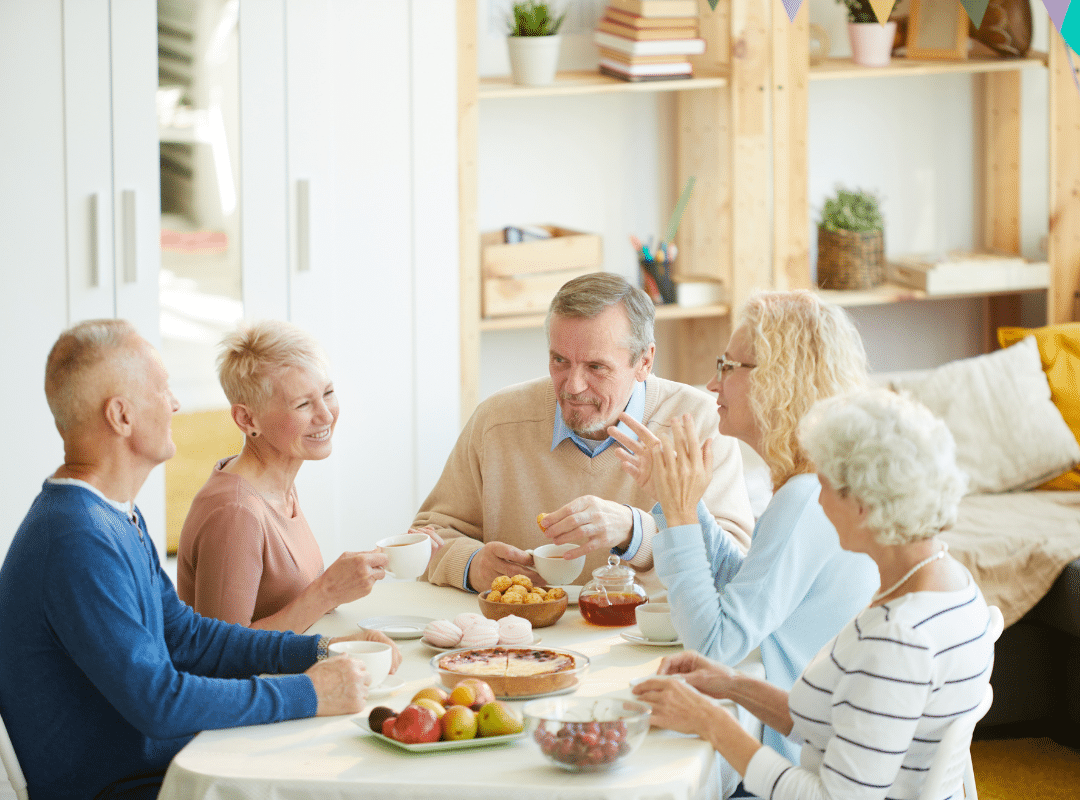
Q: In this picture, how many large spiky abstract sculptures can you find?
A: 0